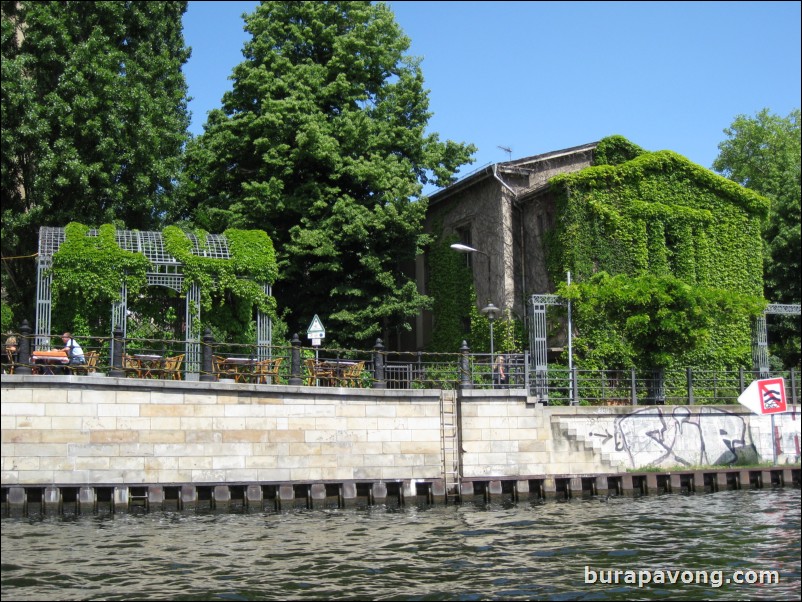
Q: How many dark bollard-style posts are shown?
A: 6